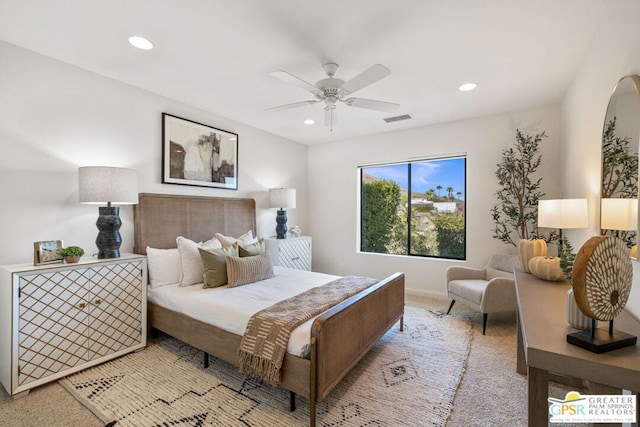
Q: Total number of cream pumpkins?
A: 2